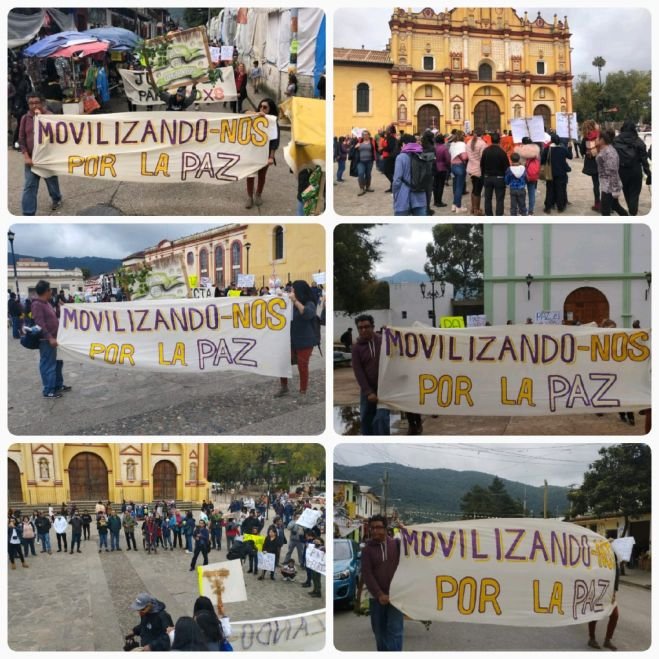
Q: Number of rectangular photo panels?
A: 6